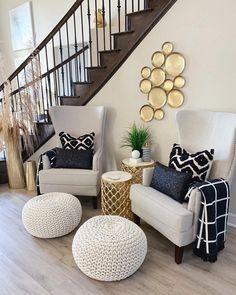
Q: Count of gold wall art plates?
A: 12